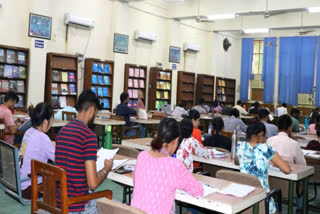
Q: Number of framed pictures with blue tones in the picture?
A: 3